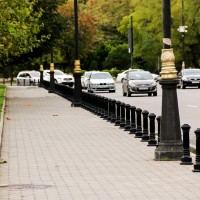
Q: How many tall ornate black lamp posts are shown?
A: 4